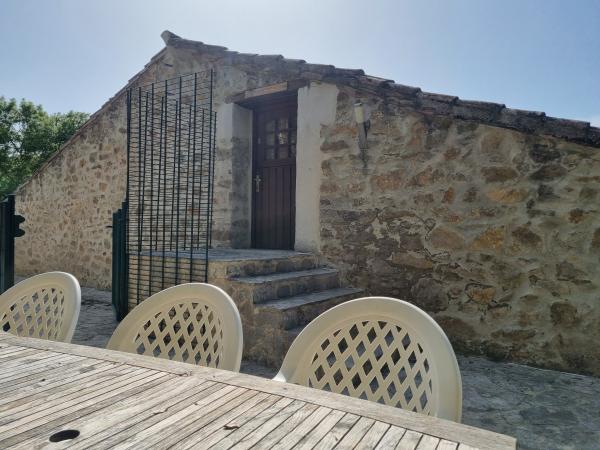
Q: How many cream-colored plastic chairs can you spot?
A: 3